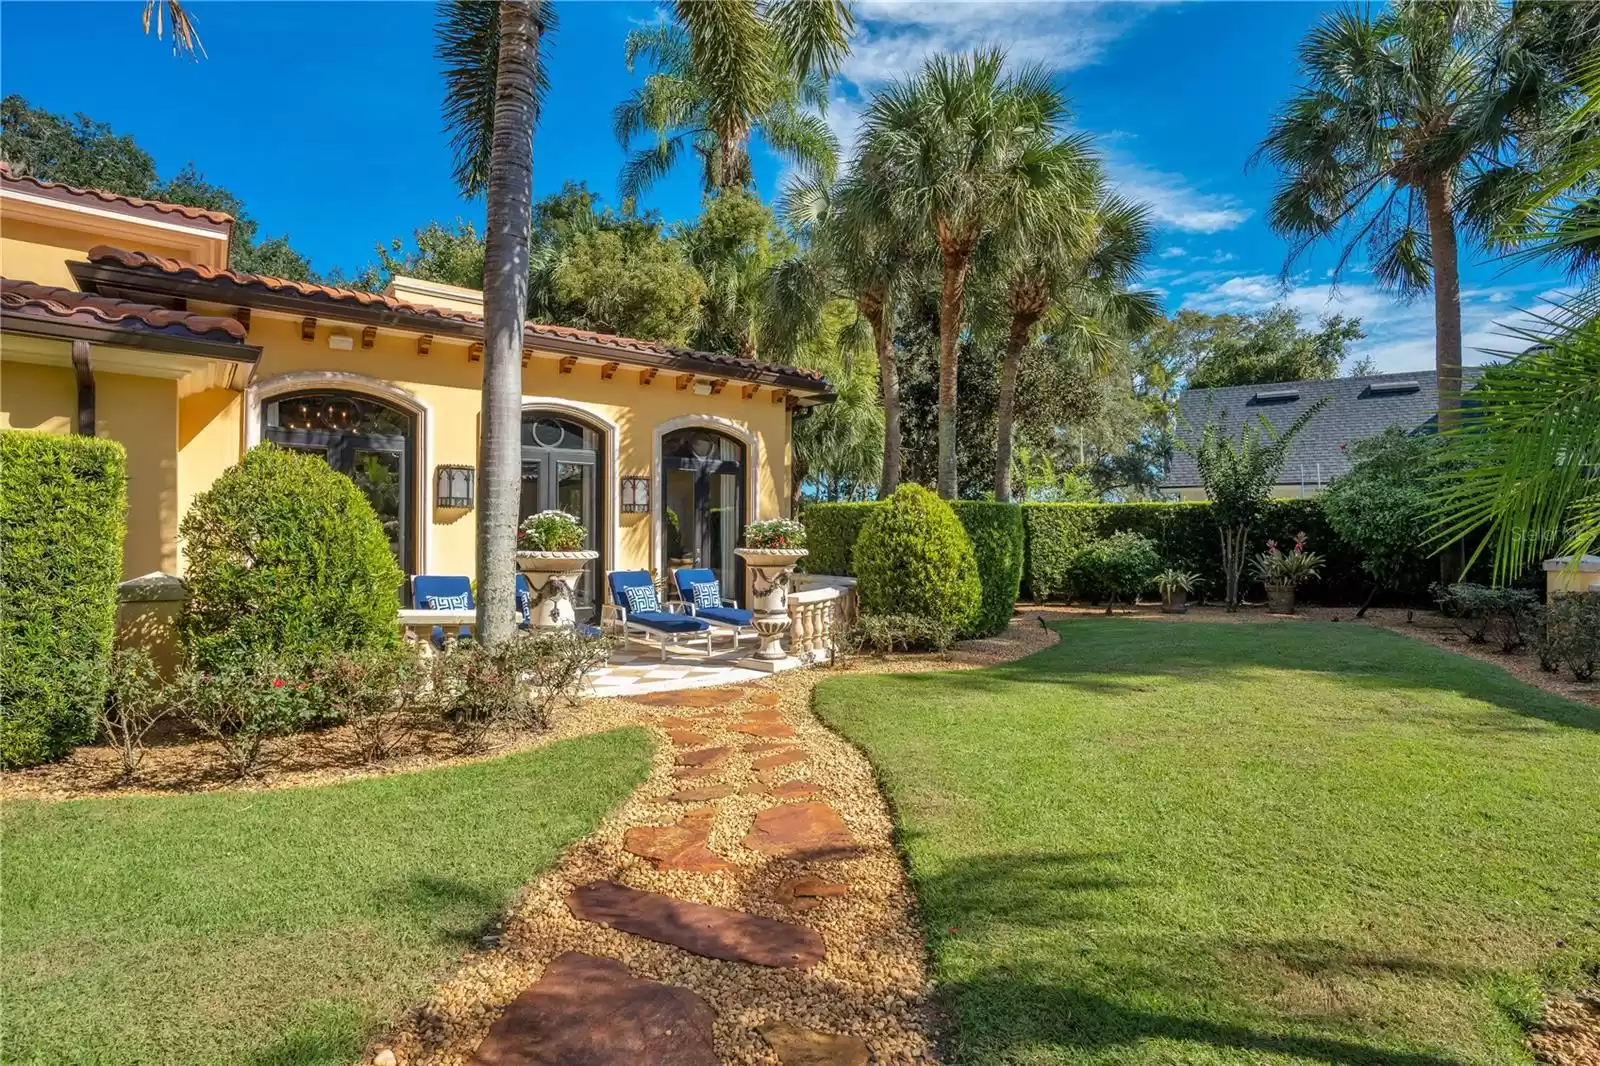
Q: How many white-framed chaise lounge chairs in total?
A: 4